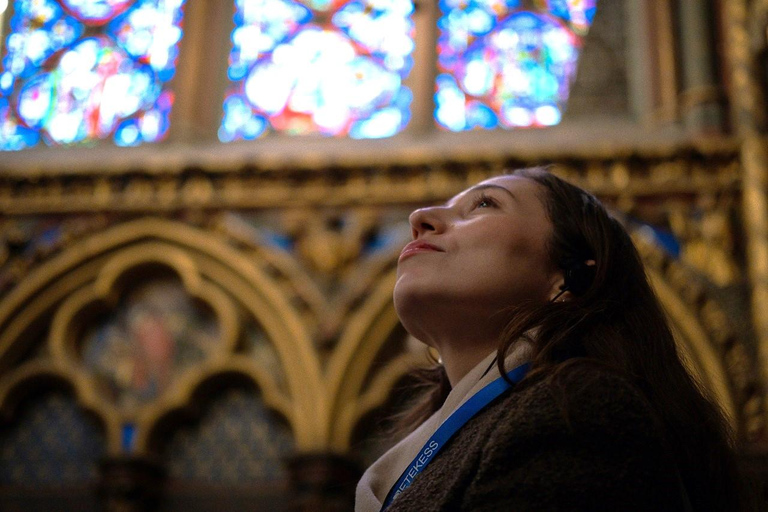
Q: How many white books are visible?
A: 0